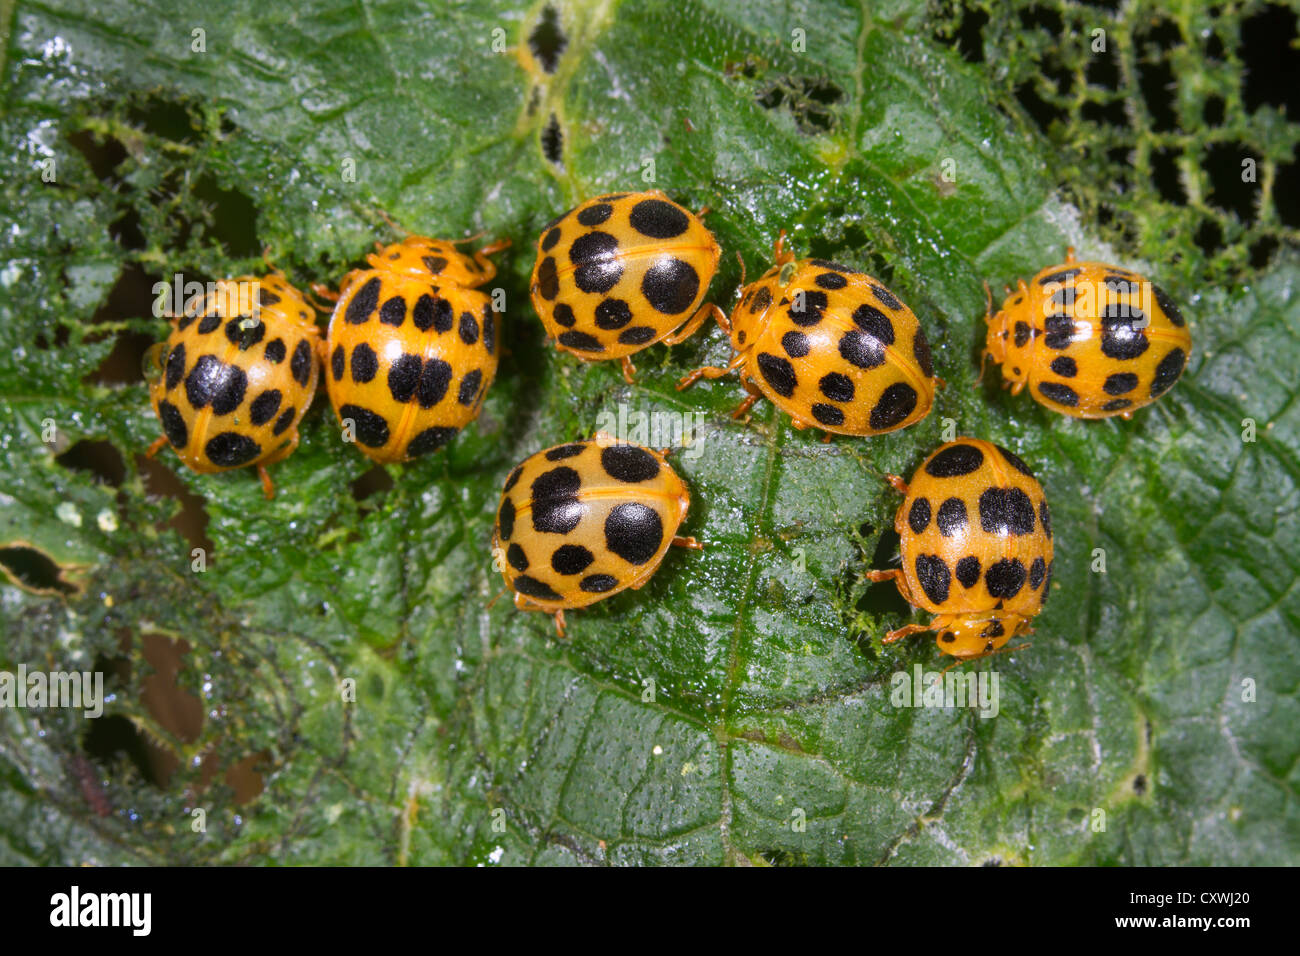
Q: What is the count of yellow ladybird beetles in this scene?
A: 7